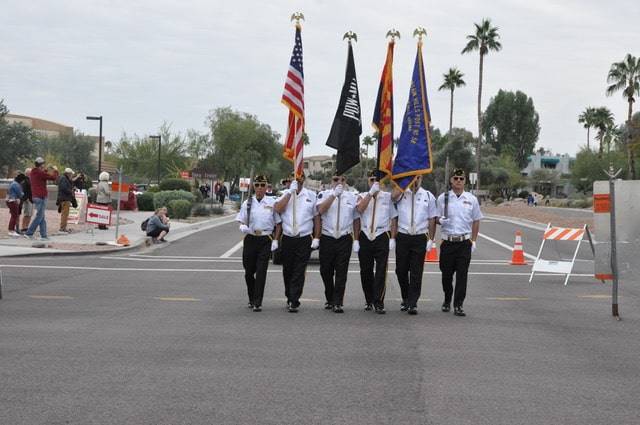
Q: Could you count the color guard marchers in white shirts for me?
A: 6